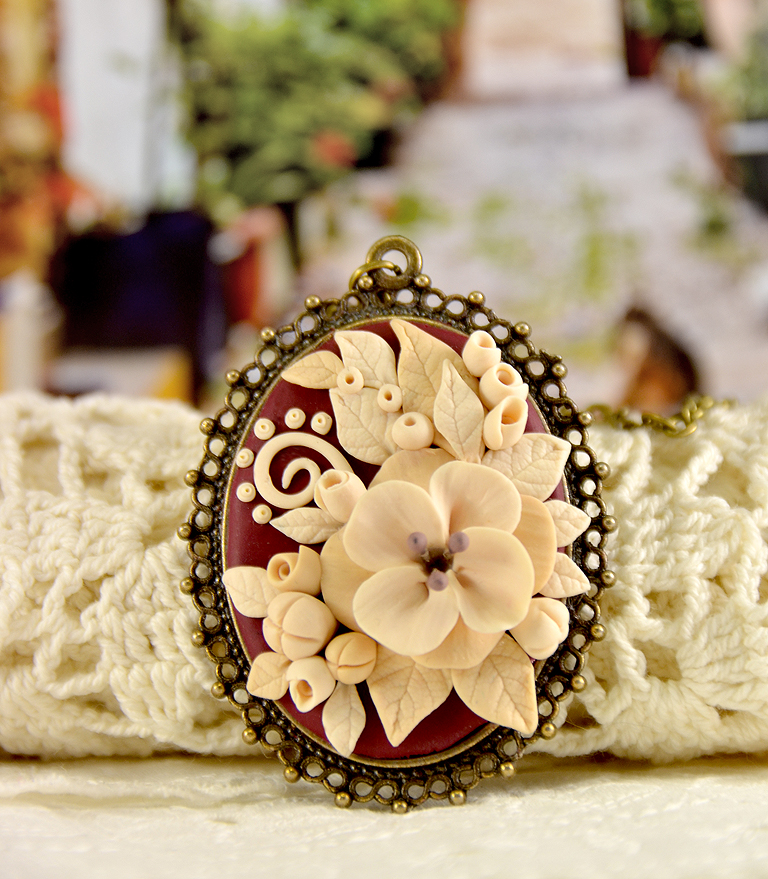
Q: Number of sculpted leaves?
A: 14